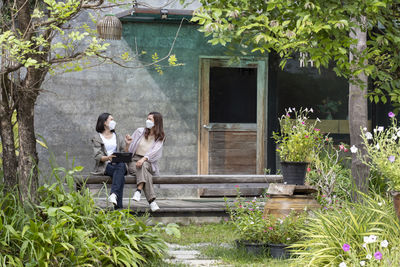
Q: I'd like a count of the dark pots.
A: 3